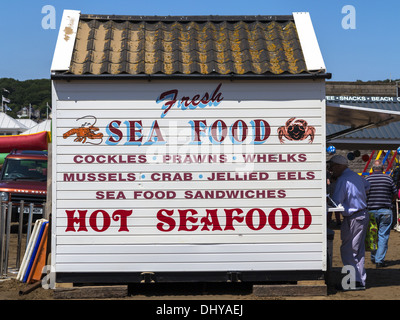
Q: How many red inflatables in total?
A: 1